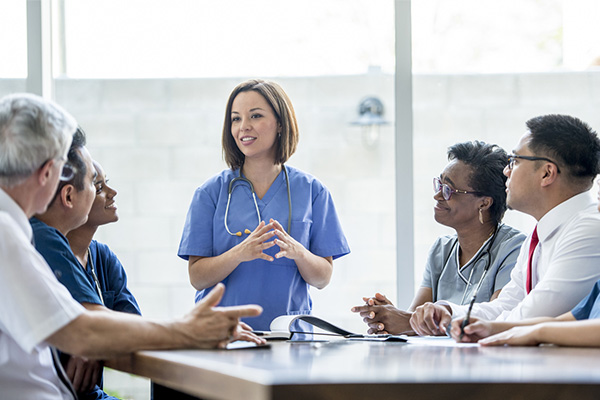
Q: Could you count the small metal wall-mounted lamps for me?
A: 1